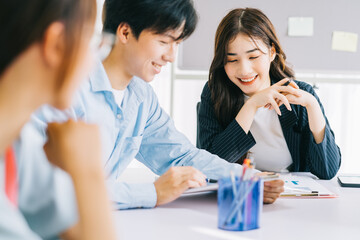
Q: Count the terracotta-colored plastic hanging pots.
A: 0